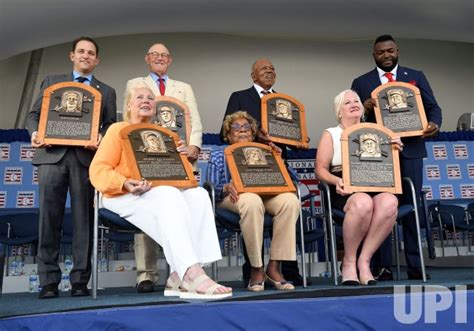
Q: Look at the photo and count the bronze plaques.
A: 7